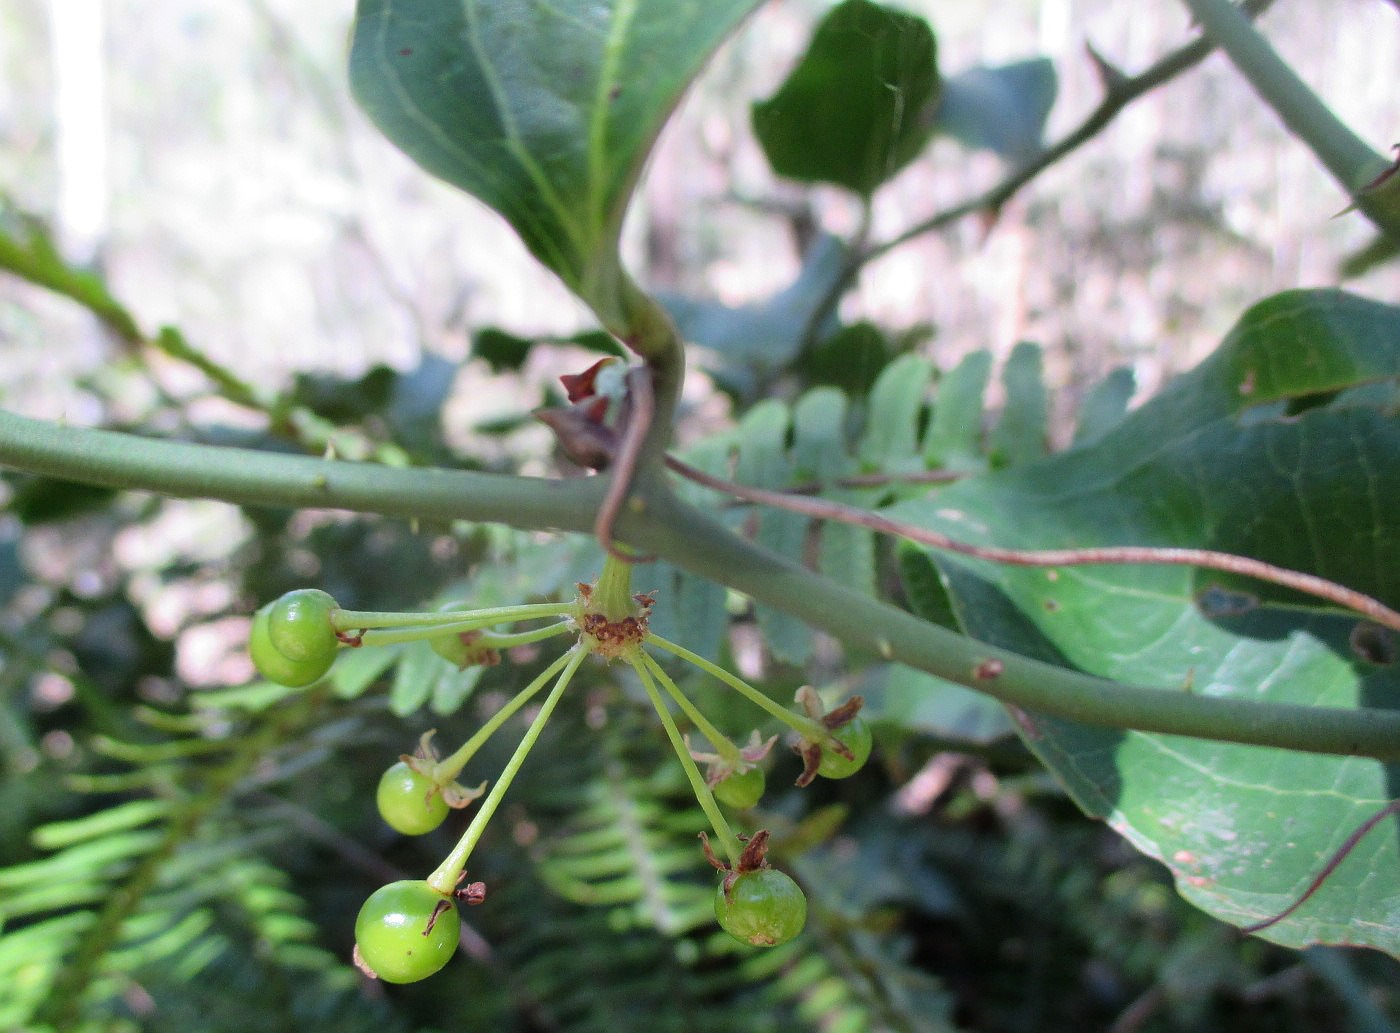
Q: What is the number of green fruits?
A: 8